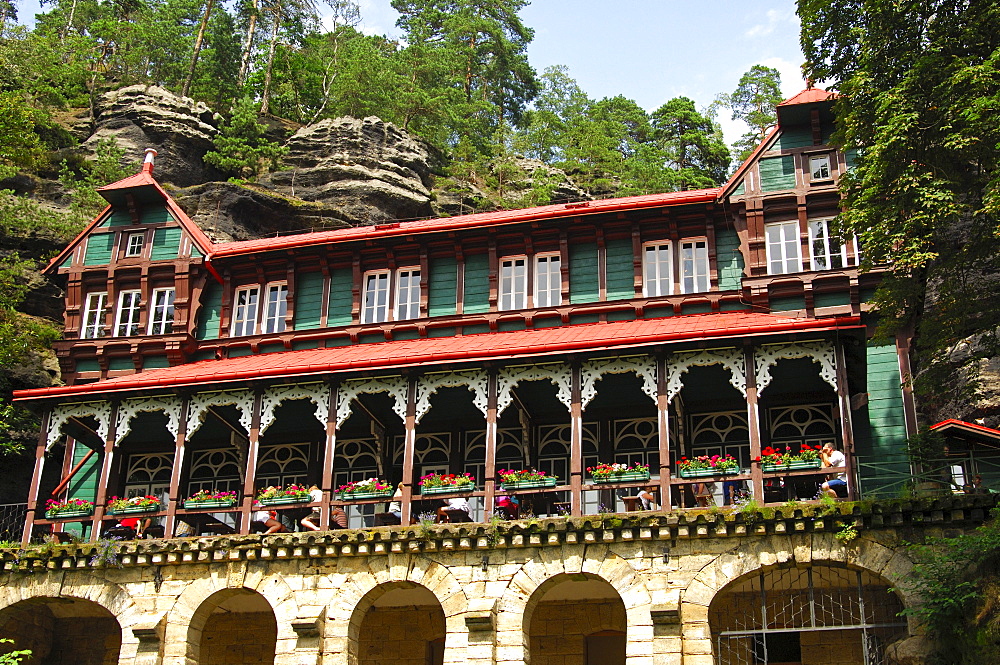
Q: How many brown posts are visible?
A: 11